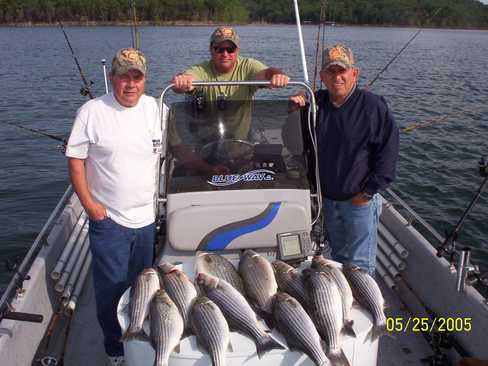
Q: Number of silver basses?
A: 12